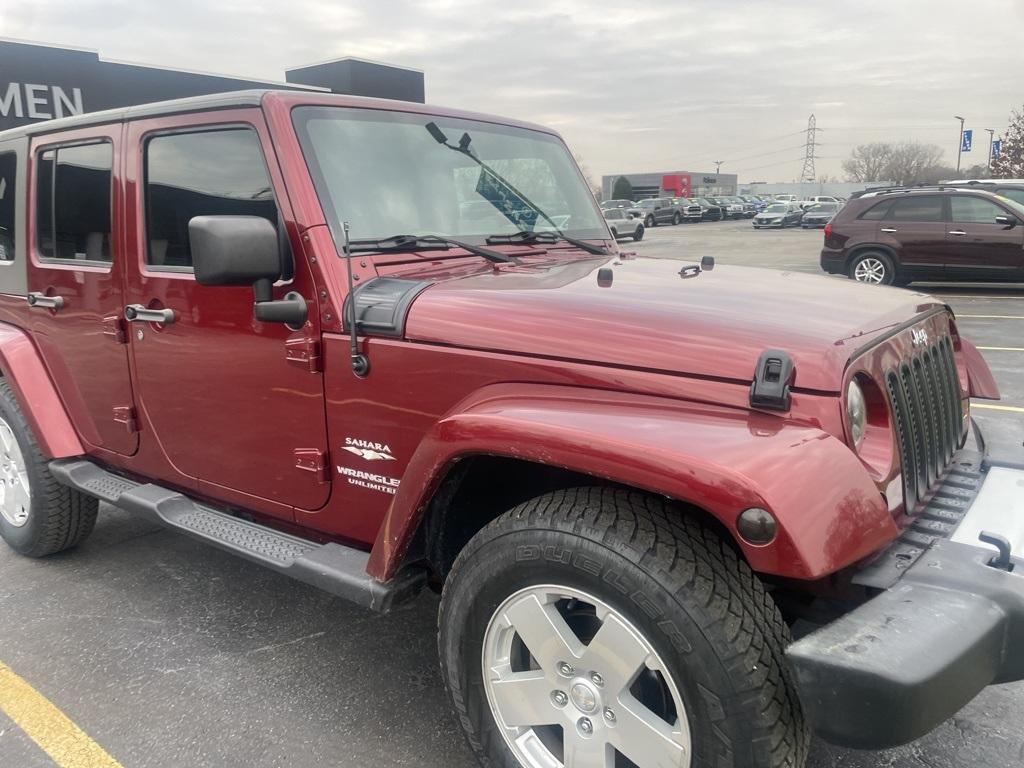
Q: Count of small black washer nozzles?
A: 2